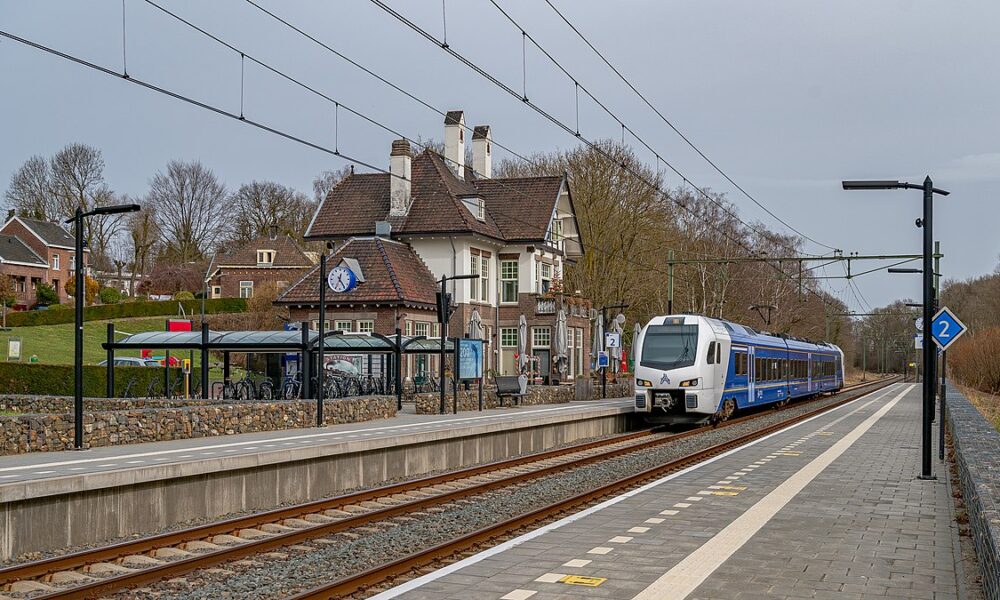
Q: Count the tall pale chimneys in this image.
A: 3